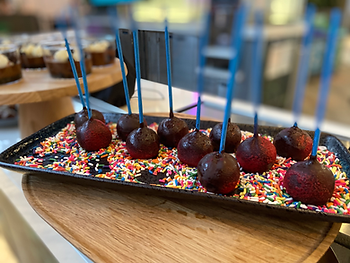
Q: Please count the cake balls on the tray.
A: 11